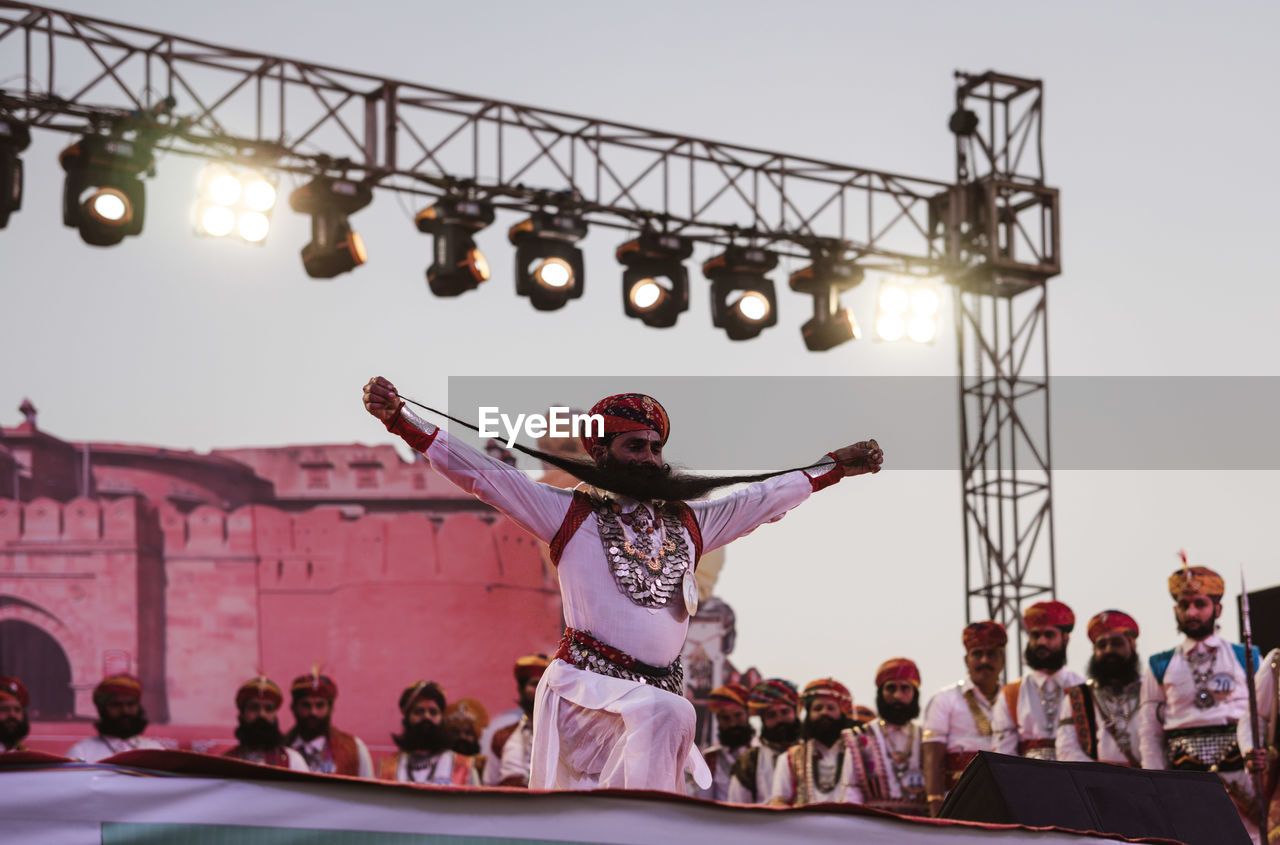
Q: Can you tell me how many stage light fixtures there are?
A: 10